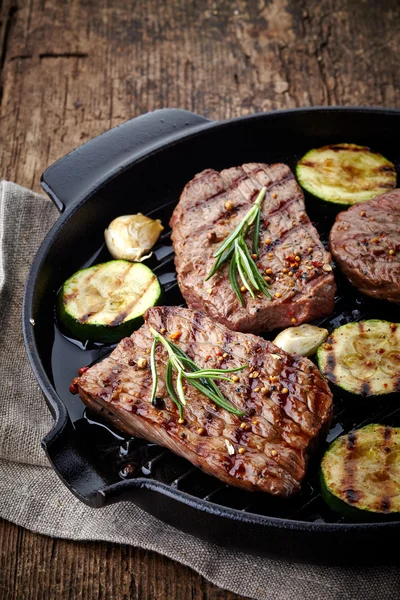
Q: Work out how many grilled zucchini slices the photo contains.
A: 4